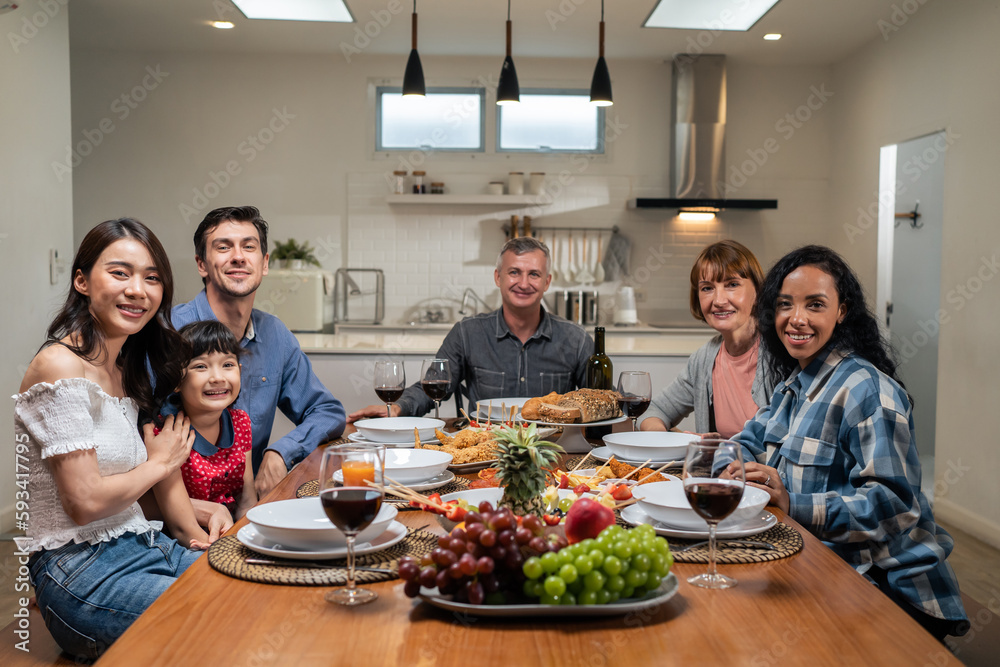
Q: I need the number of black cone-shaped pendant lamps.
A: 3